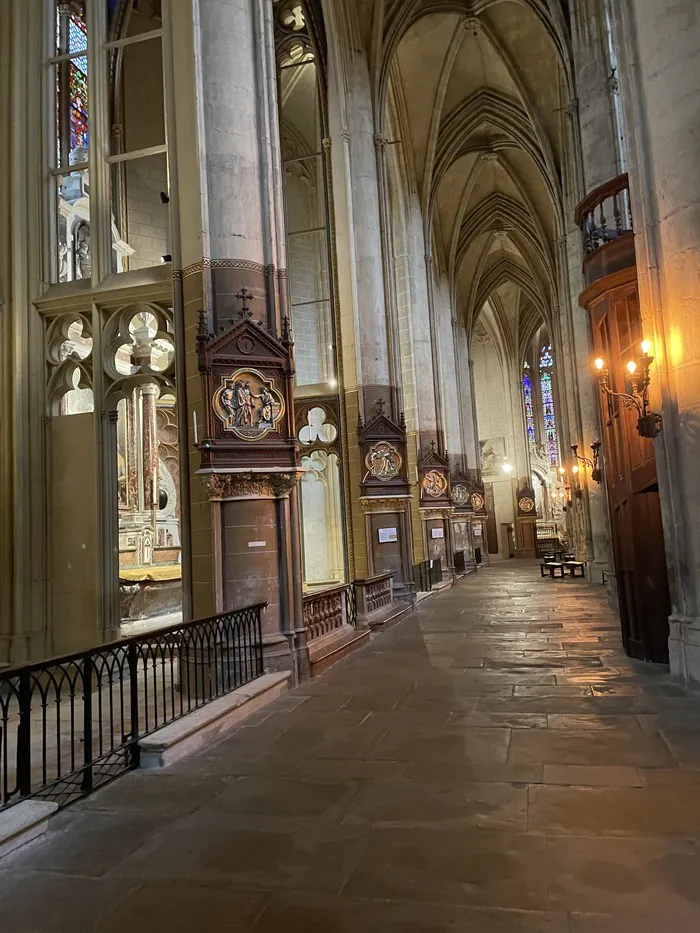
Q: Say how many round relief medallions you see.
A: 6